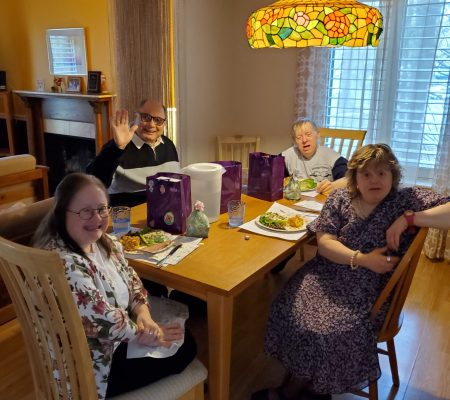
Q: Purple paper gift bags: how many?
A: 3